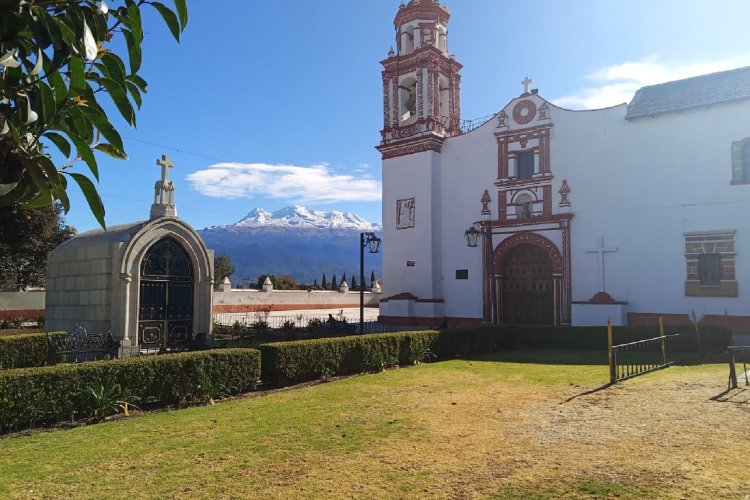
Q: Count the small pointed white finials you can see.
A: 4